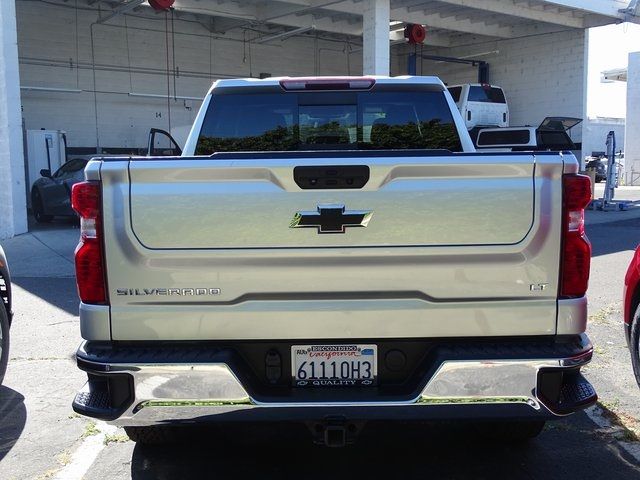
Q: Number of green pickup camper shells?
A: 0